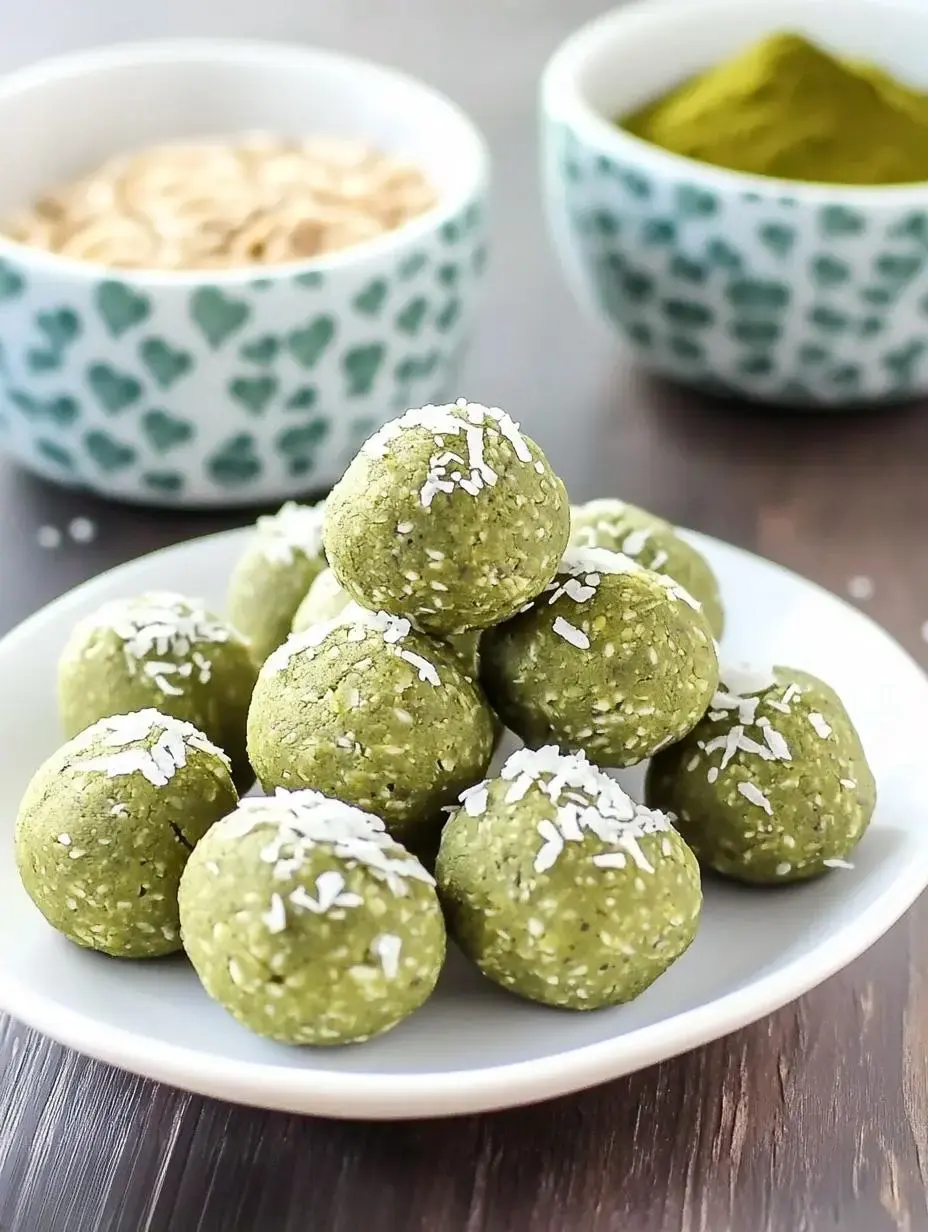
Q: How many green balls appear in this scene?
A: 11